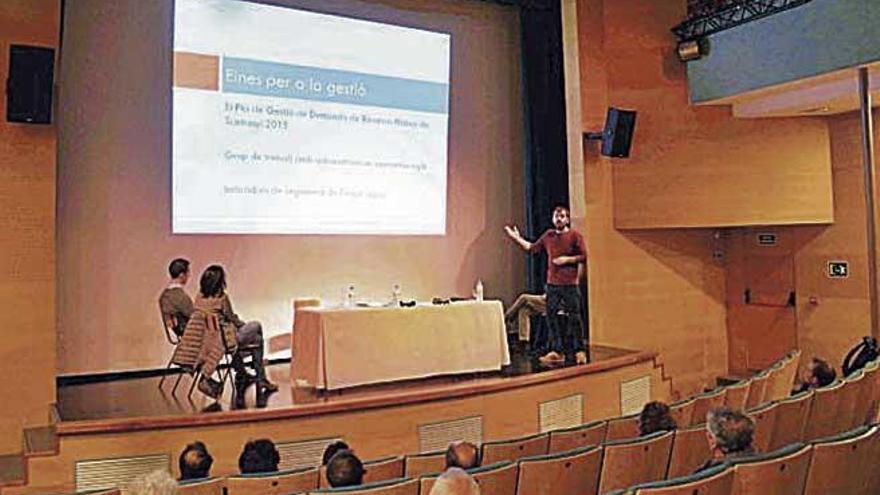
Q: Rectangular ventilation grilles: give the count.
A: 5